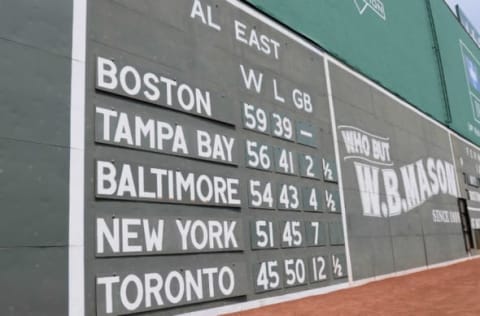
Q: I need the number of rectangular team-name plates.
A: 5